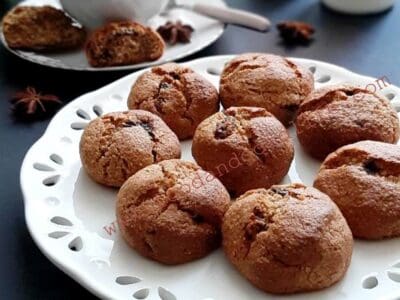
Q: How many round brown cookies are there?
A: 8